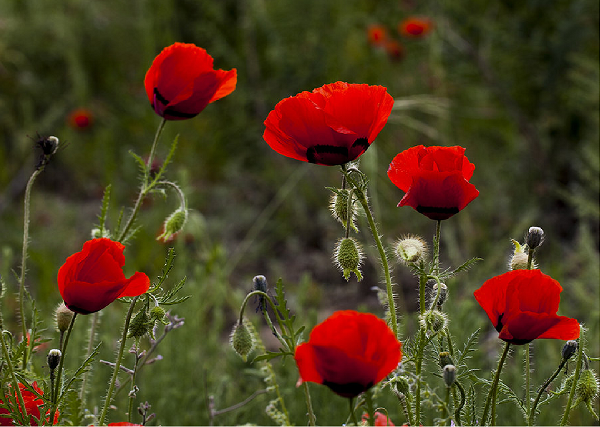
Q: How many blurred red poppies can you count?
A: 4